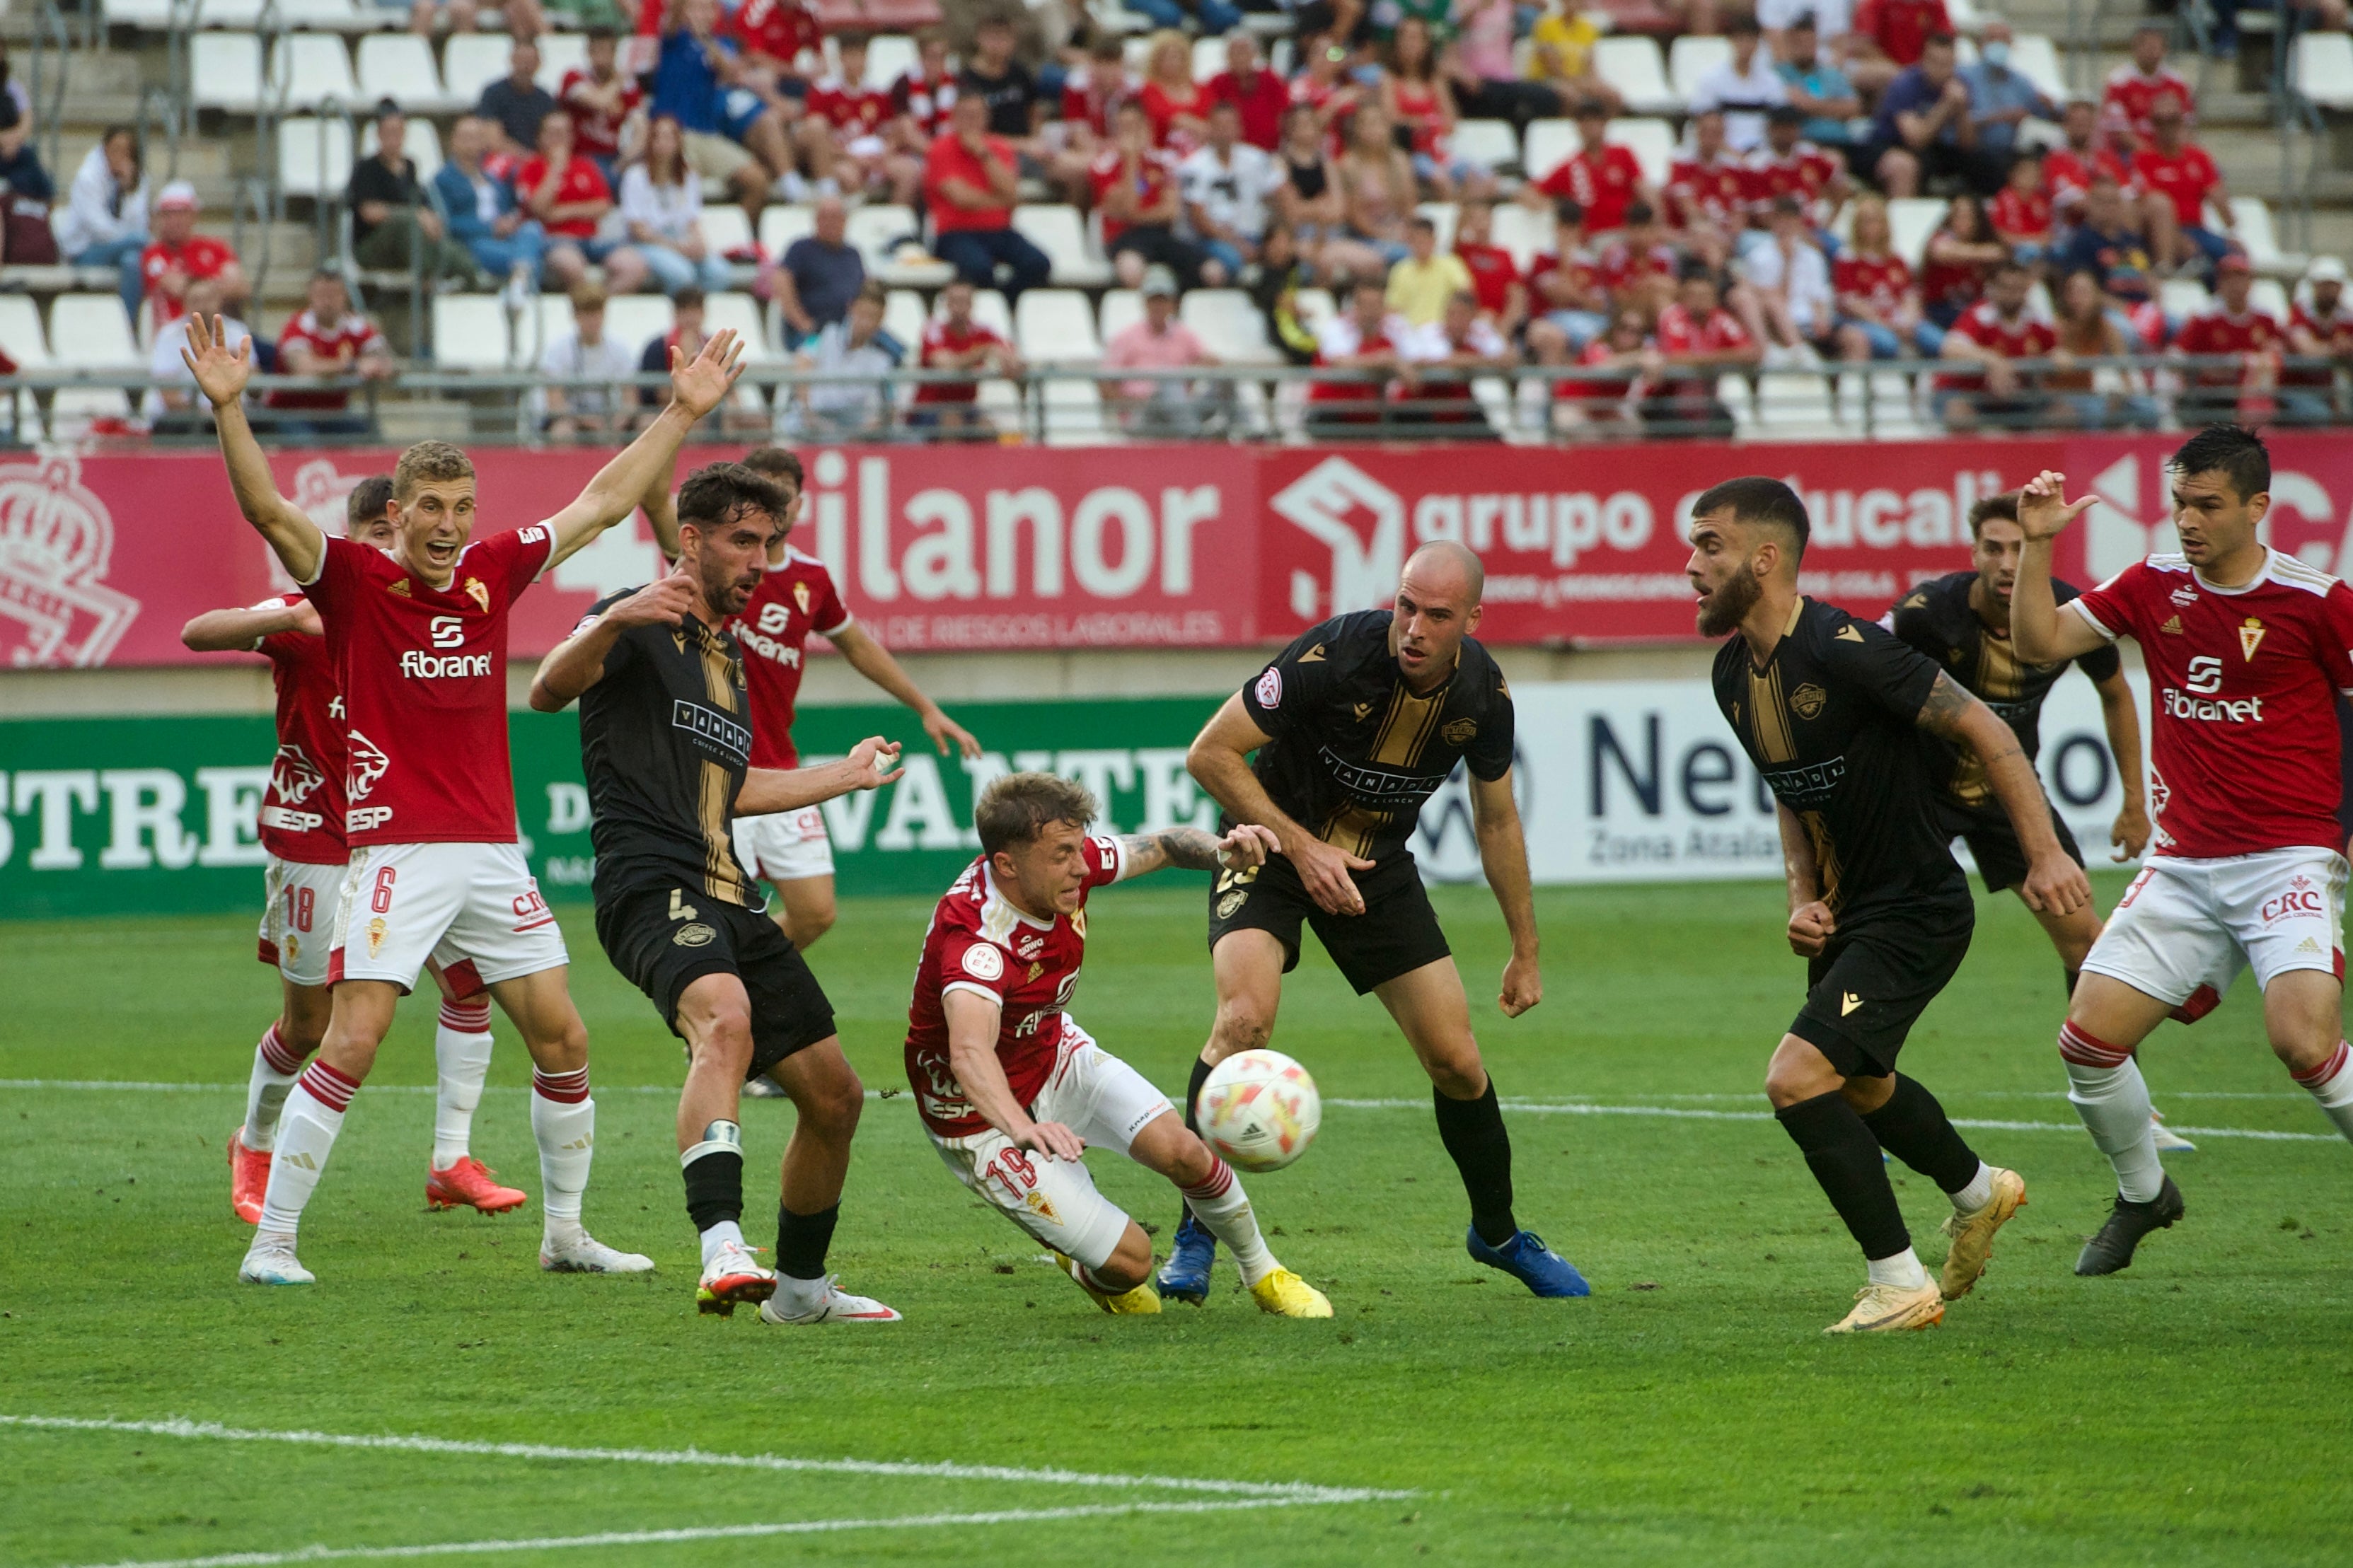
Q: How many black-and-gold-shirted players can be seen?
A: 4